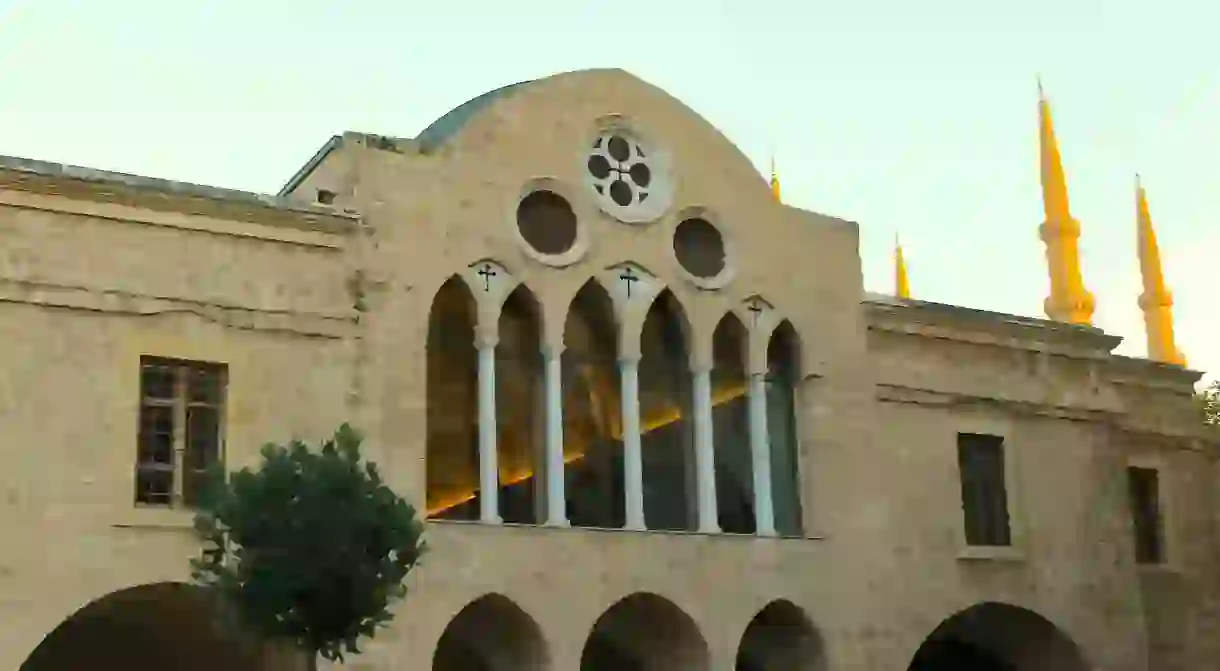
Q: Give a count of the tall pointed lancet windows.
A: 6